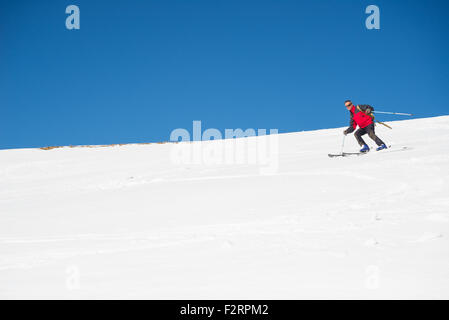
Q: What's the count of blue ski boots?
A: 2